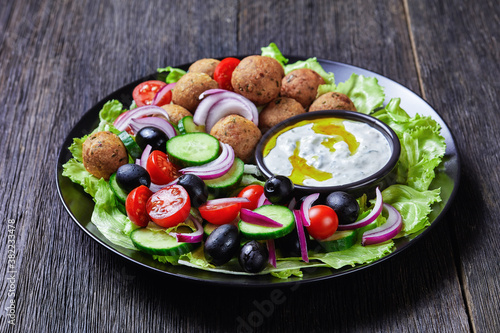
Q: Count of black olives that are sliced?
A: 0